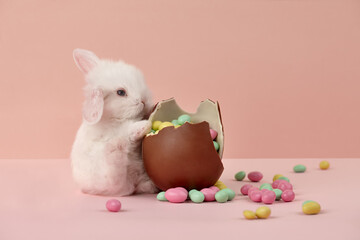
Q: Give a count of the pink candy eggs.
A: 15